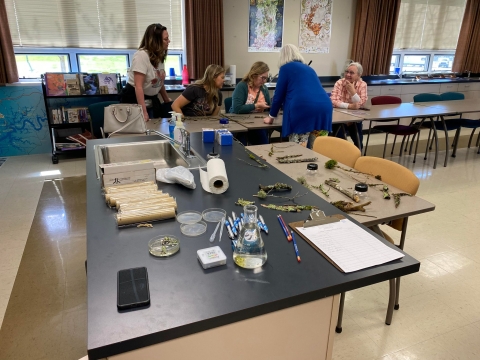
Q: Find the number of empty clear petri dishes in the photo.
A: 3